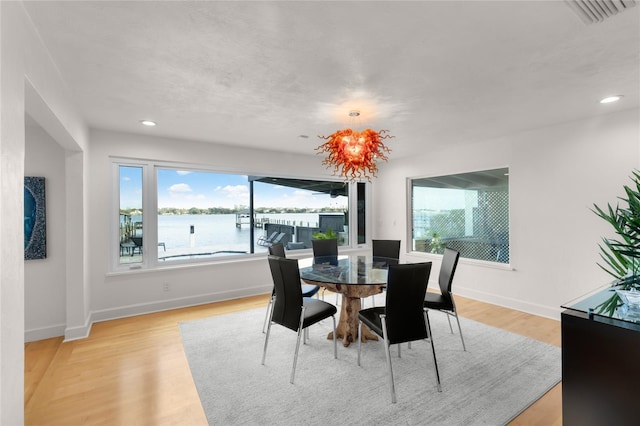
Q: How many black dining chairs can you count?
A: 6